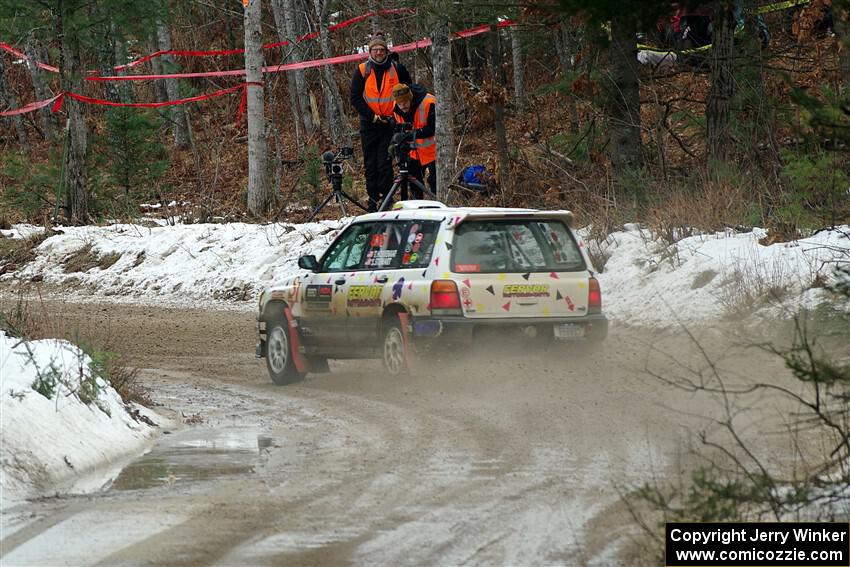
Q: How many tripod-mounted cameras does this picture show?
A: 2